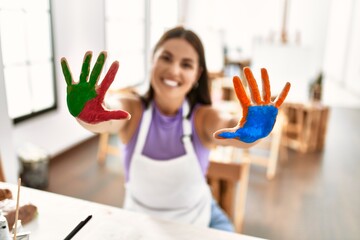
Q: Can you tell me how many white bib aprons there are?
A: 1